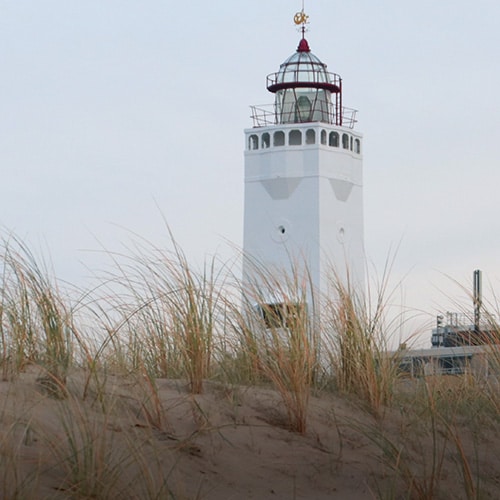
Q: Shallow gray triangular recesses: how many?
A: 2